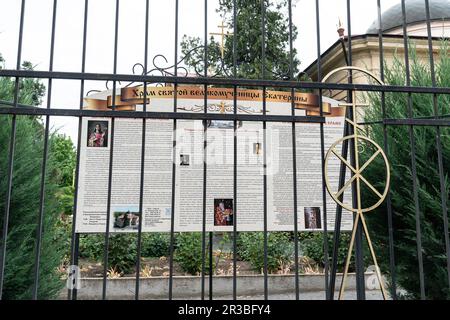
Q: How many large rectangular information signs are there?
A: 1